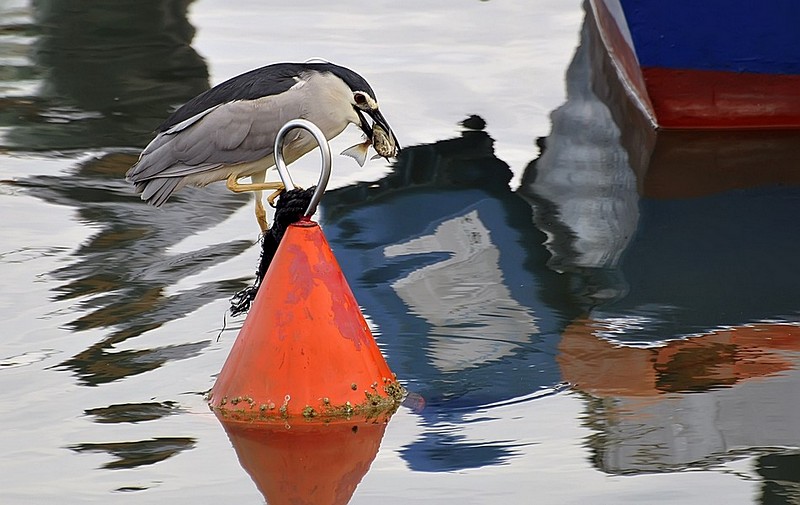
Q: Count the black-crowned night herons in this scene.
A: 1